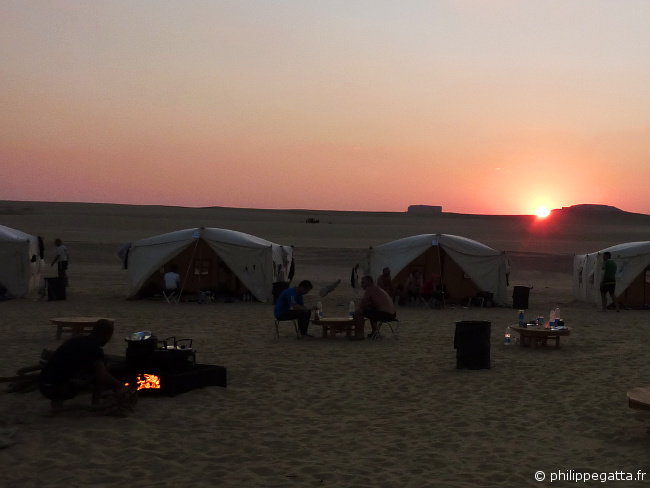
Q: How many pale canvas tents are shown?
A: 4